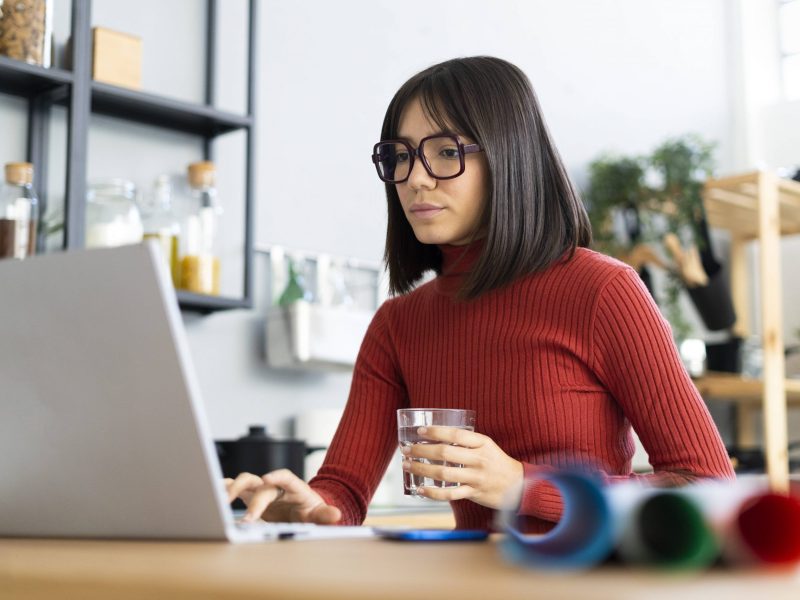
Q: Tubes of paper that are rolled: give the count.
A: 3